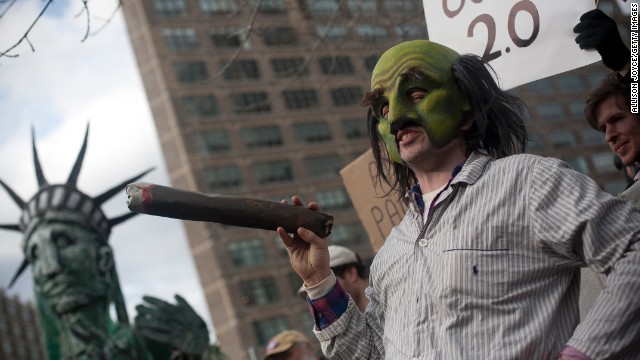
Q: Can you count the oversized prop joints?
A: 1